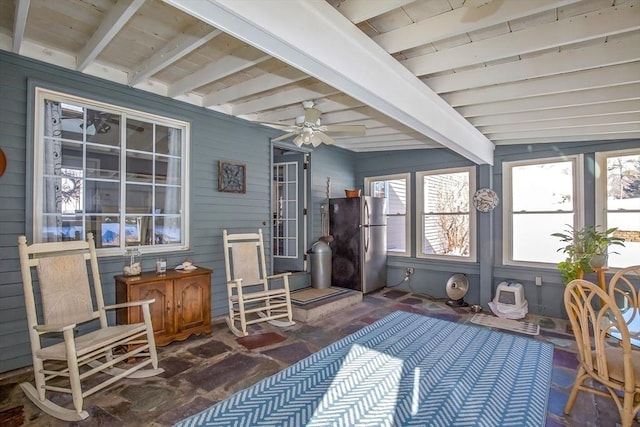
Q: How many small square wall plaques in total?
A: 1